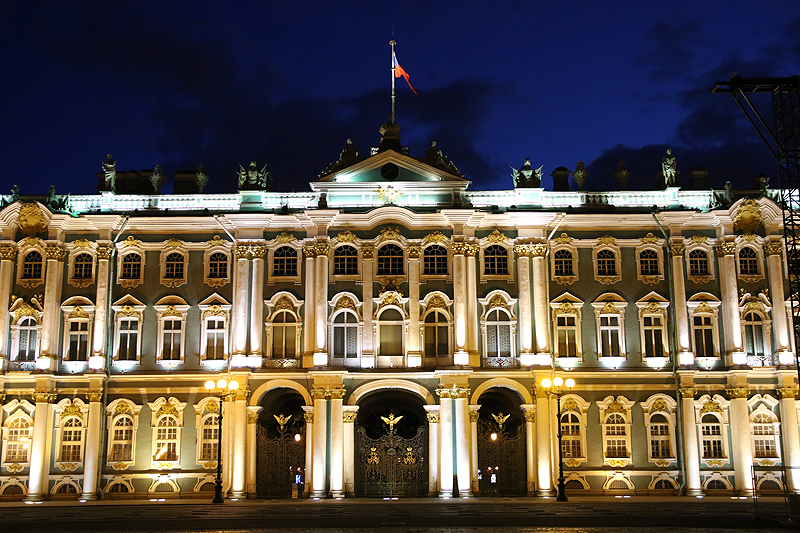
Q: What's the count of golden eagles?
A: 3